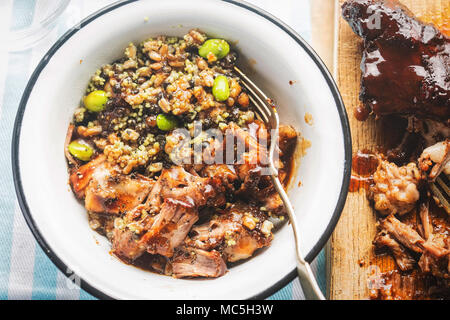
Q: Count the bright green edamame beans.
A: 5